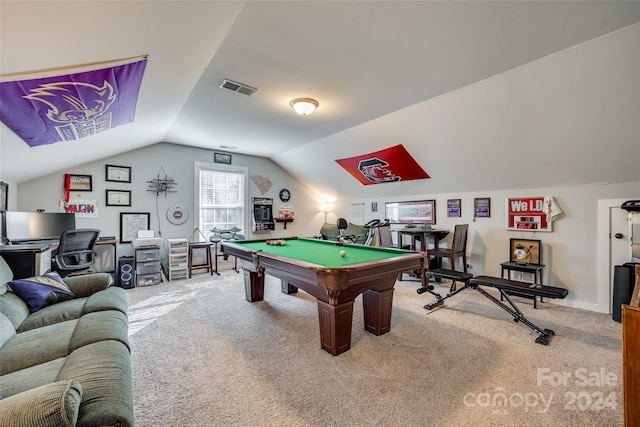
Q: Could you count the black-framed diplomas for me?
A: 2